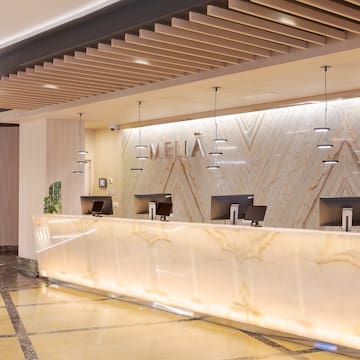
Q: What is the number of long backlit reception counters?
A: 1